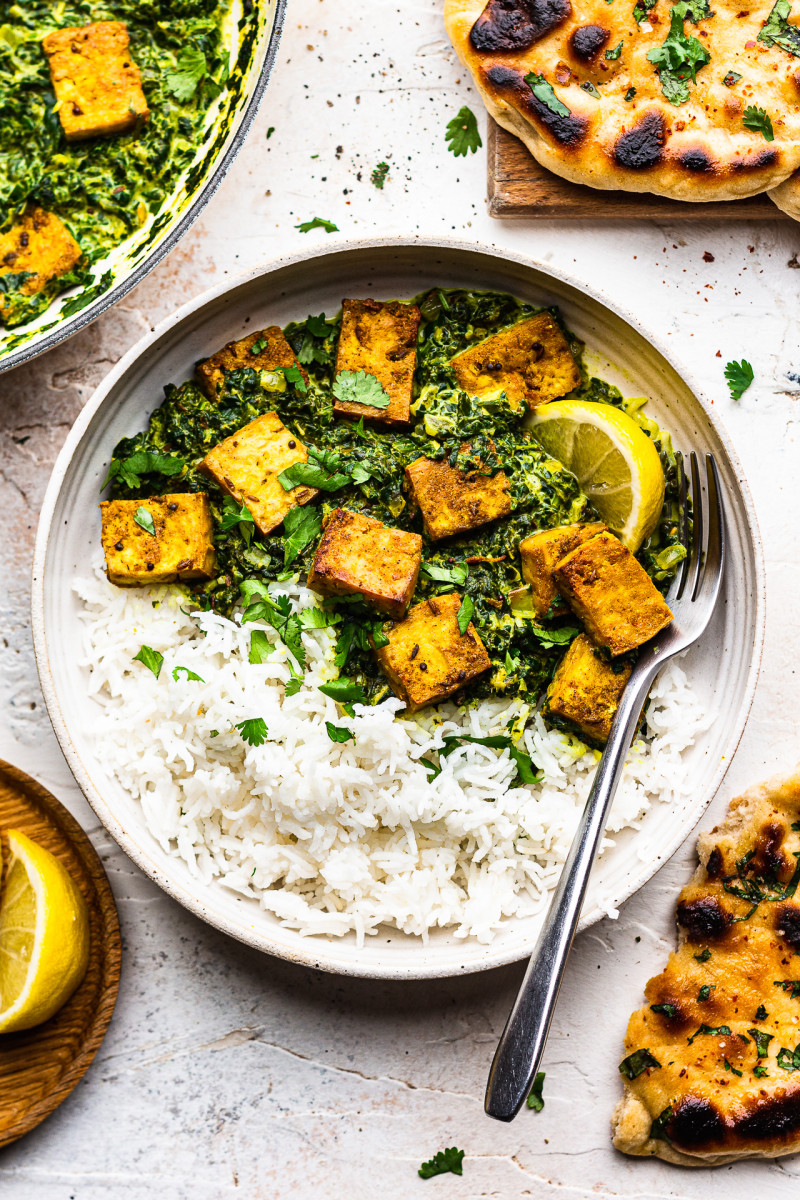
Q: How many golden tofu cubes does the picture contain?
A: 13